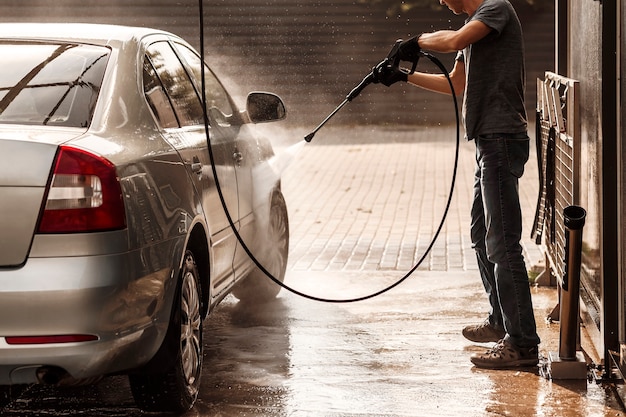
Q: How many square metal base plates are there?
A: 1